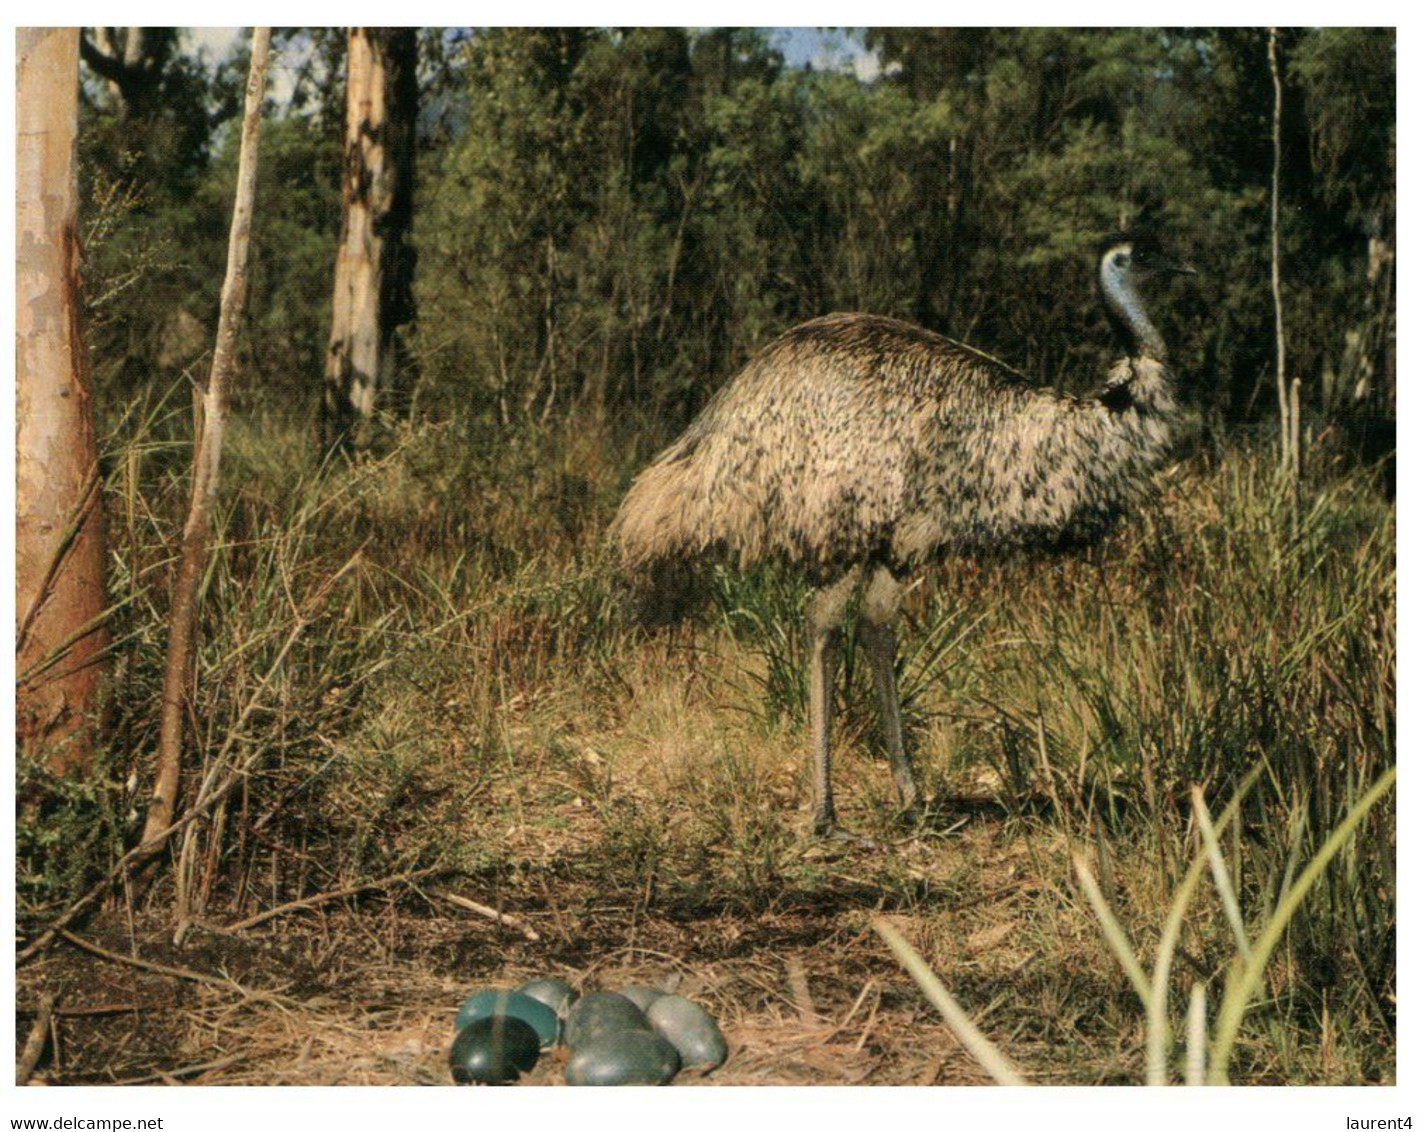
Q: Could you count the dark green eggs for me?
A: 1